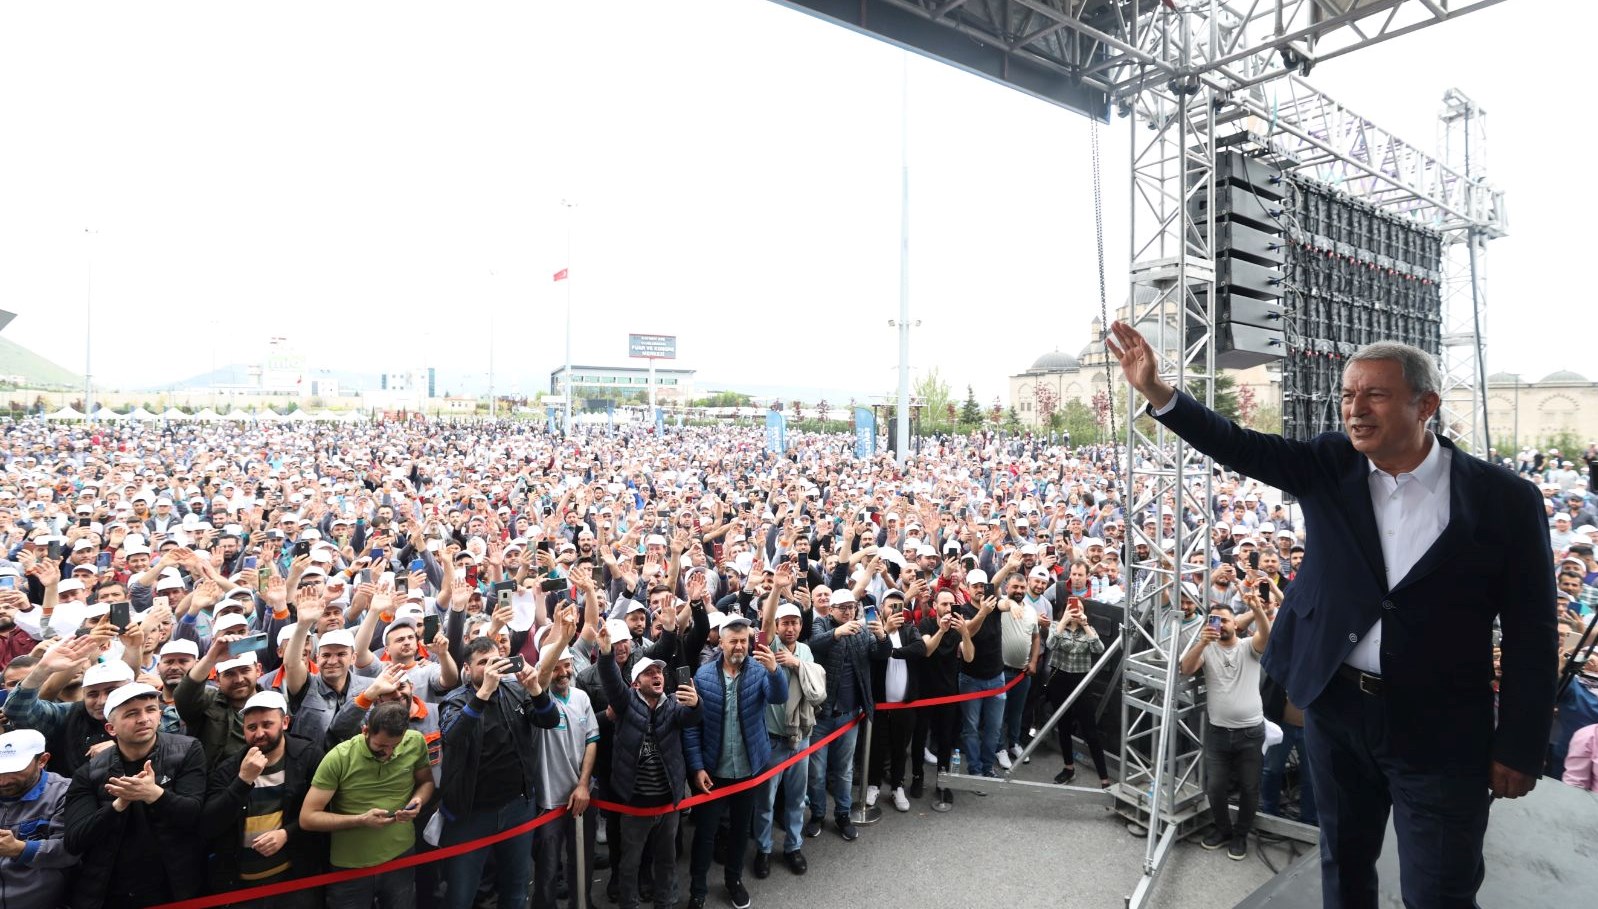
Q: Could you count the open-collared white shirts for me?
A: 1